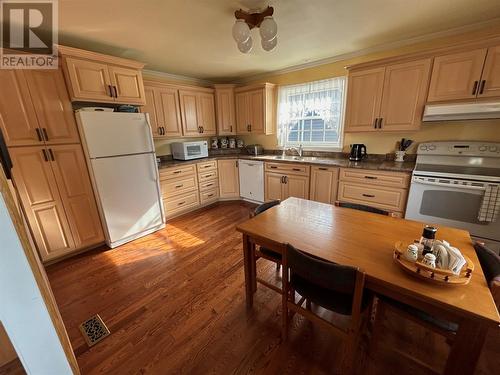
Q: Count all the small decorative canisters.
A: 4